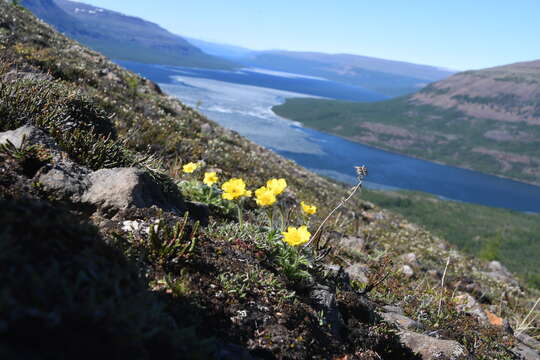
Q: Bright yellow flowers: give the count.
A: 7